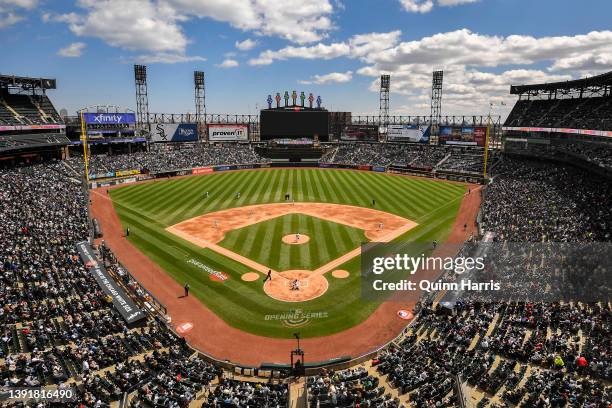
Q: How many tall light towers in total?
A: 4